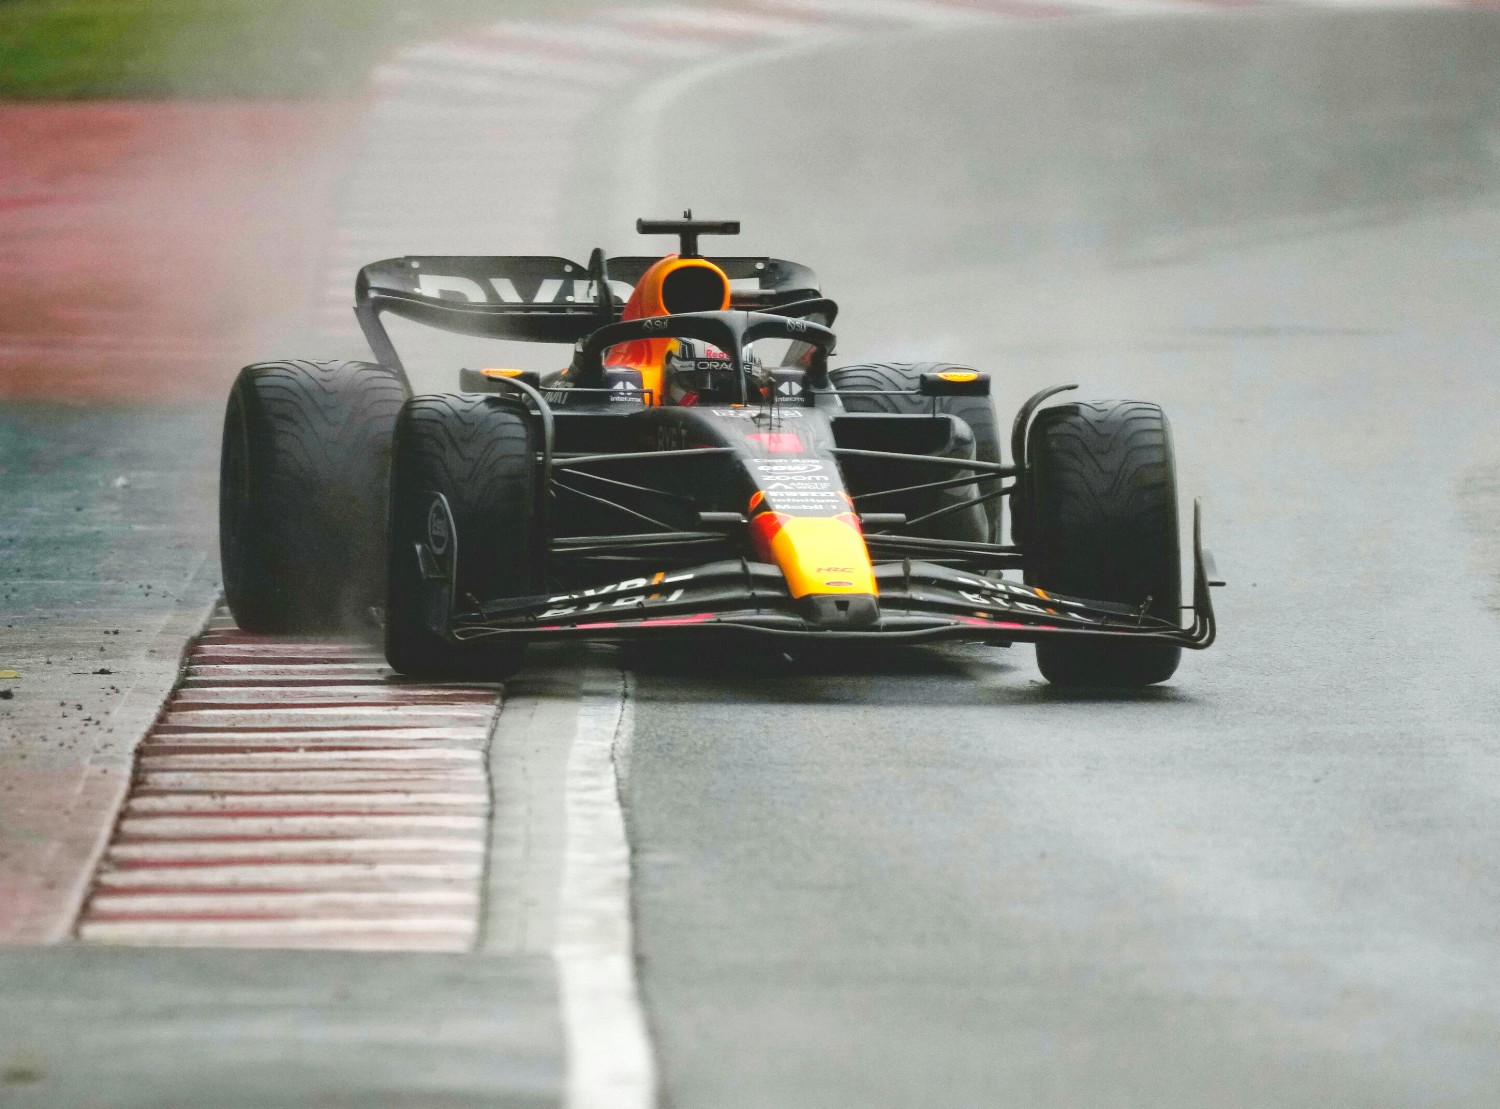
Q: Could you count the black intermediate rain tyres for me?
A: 4